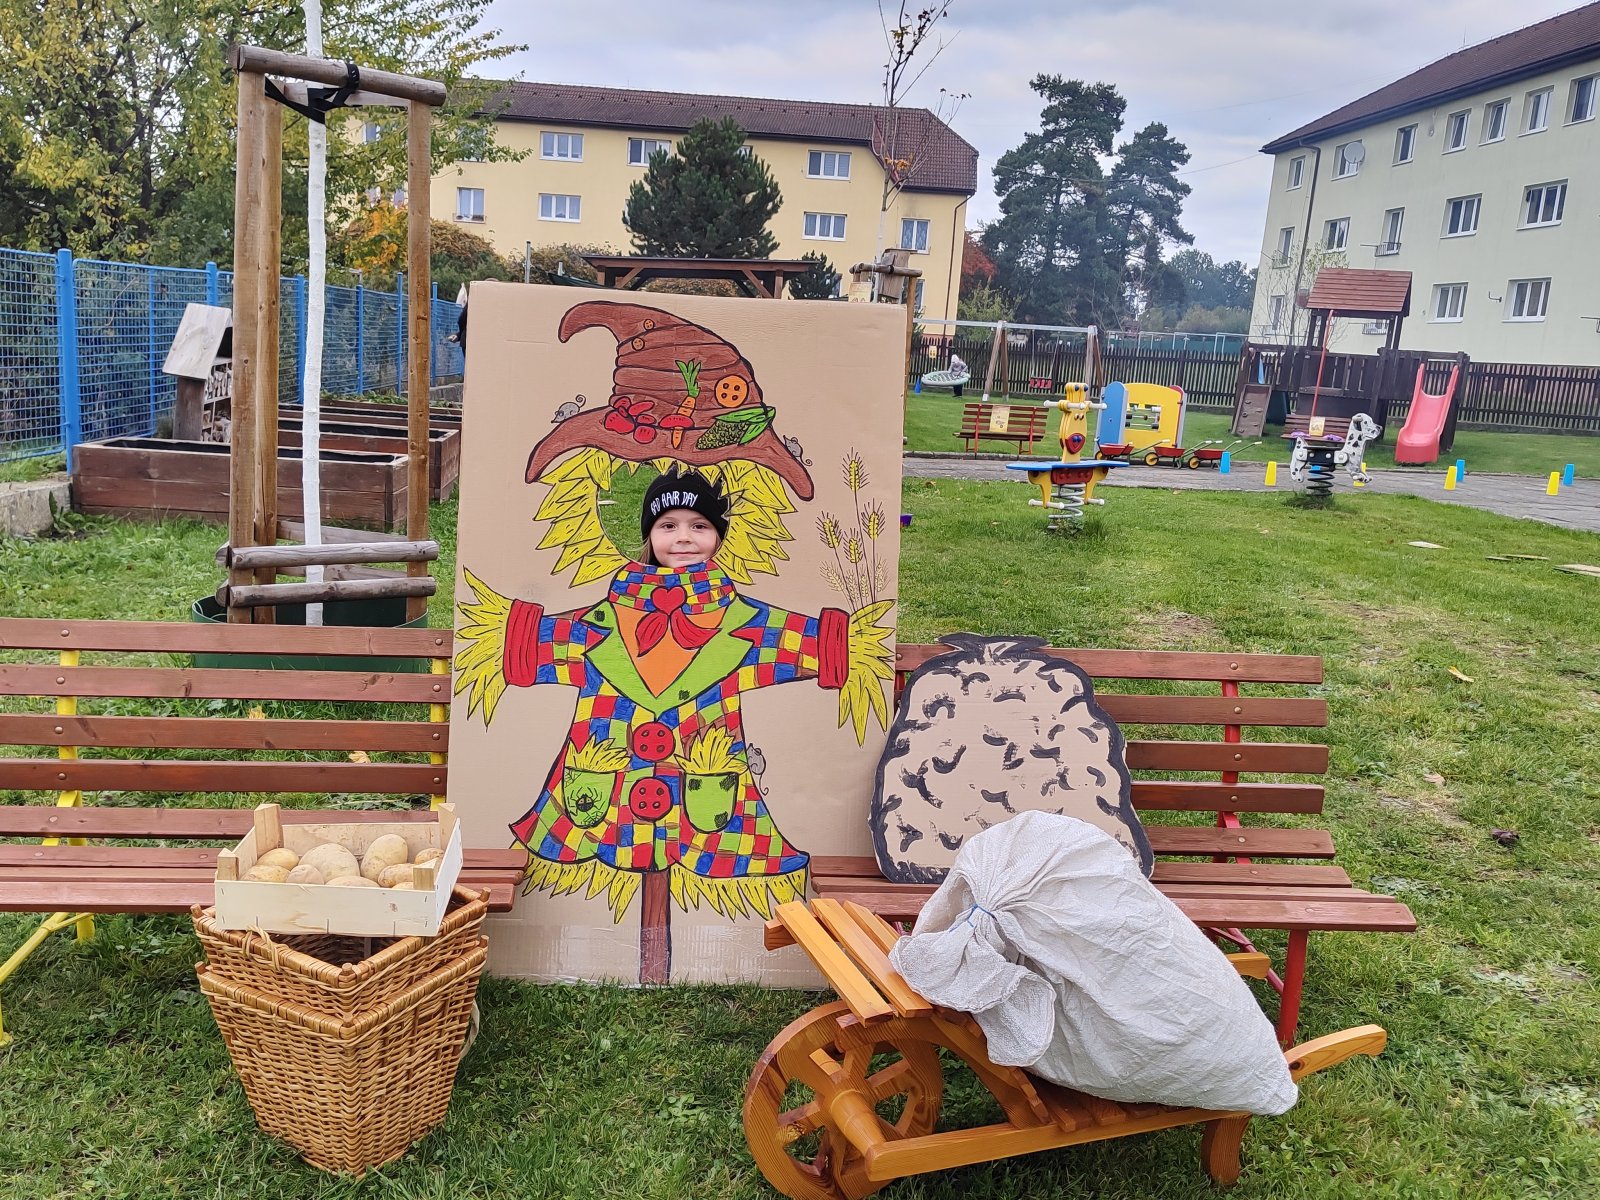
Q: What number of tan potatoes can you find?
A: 9